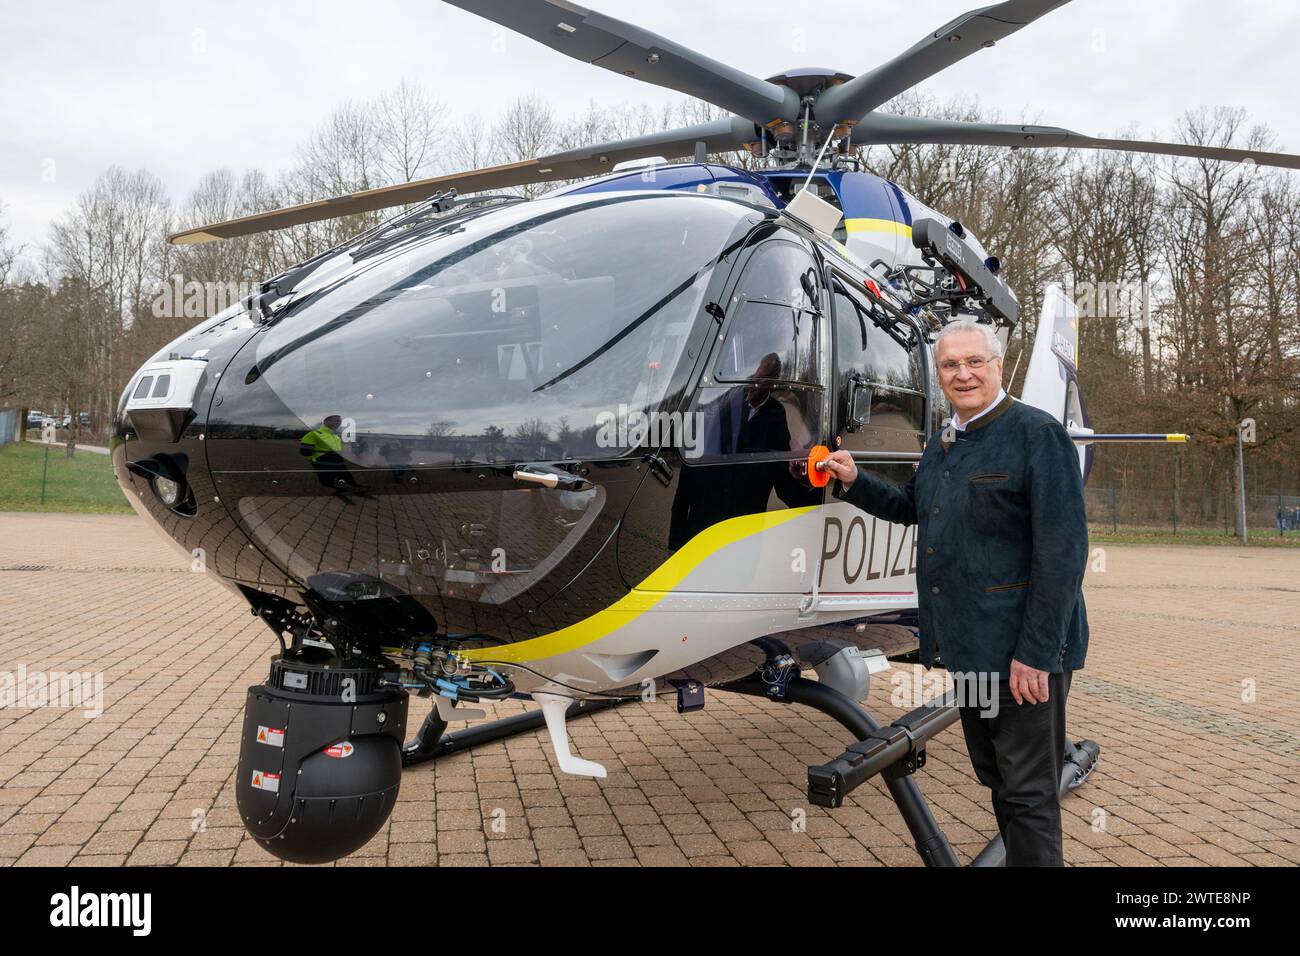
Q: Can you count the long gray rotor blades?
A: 4